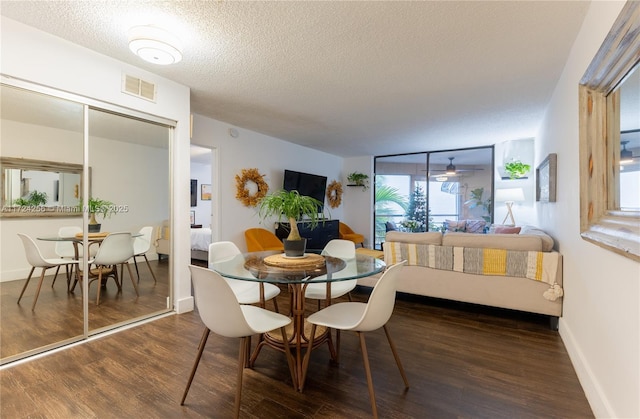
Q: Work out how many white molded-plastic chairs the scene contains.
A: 4